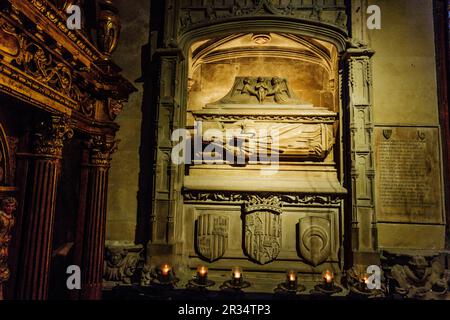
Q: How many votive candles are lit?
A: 6